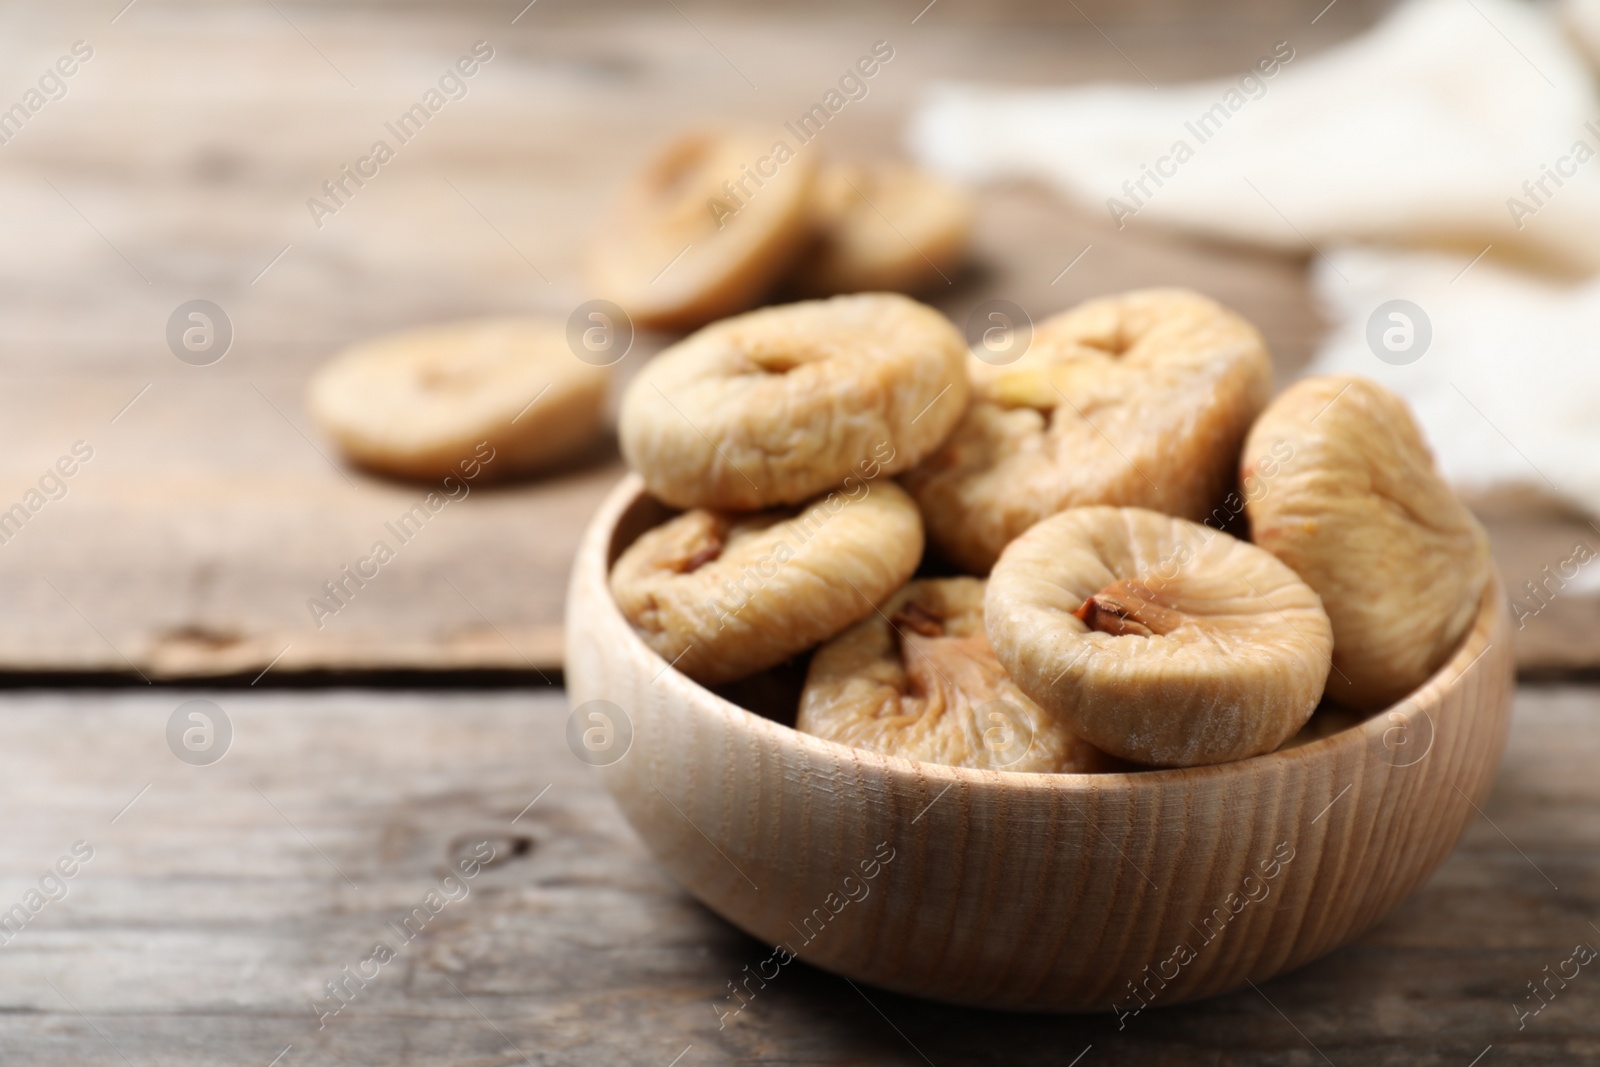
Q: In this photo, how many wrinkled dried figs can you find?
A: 9